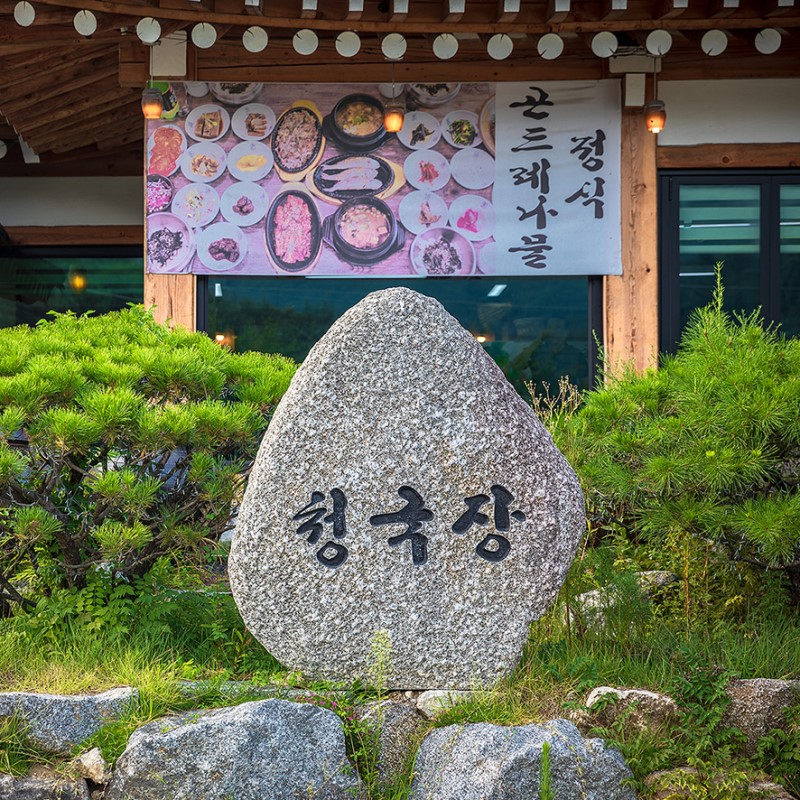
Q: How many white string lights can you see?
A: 15